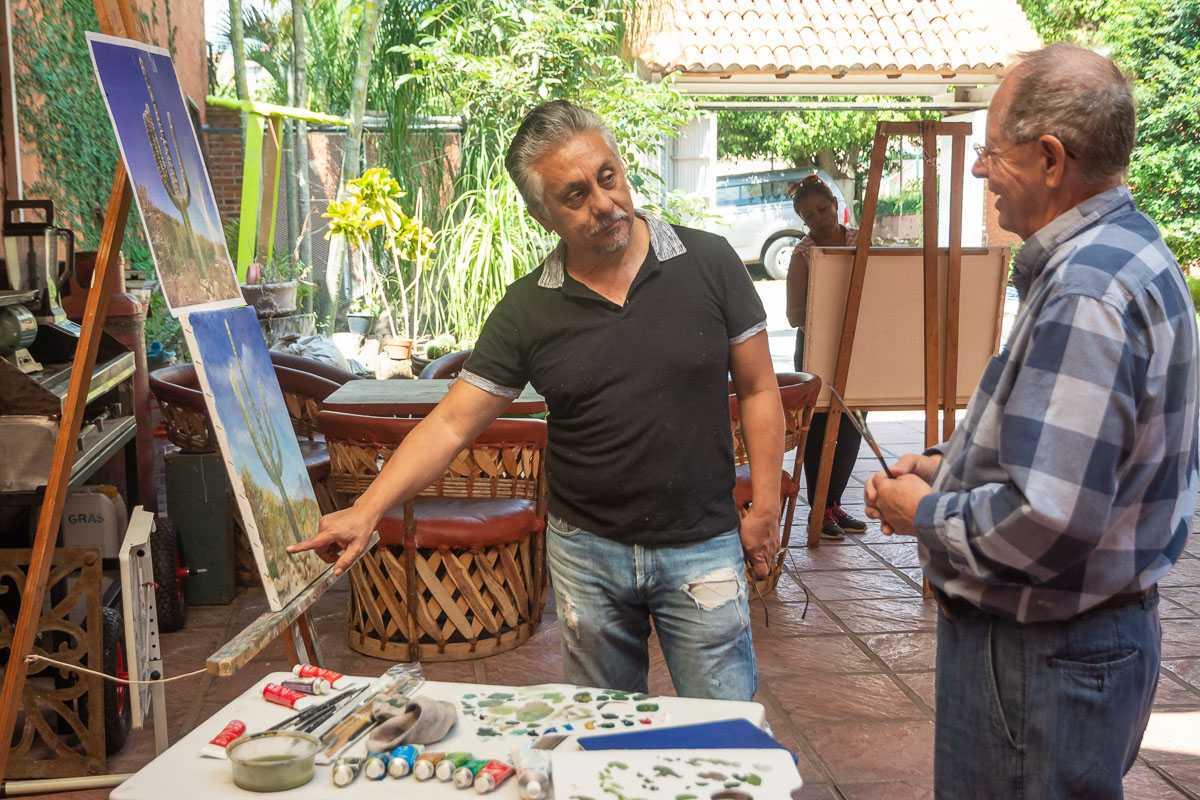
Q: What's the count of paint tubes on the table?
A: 12